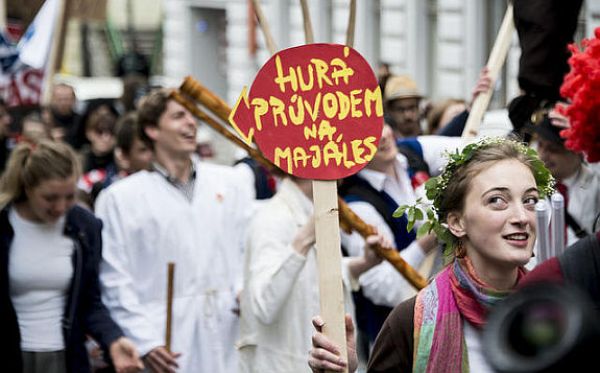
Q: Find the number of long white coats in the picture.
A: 2